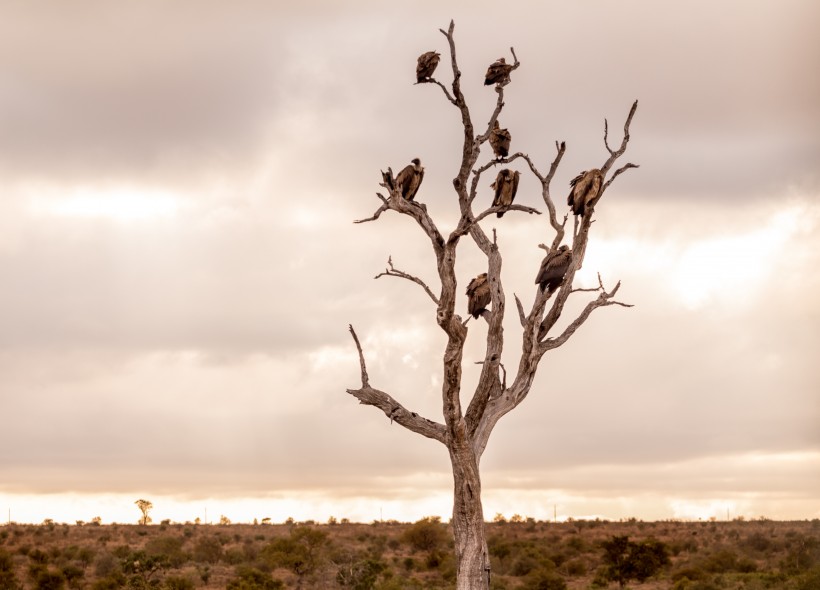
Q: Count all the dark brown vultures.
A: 8